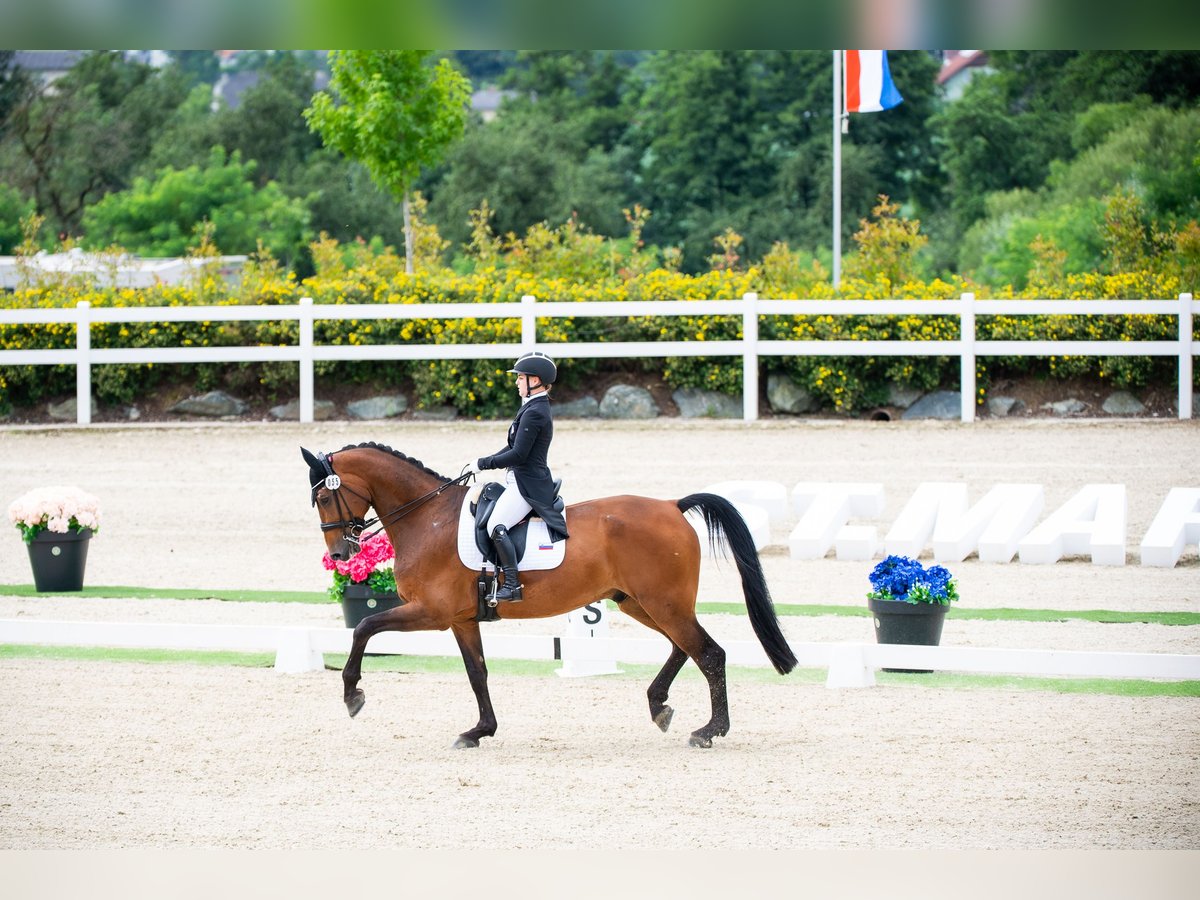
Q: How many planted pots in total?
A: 3